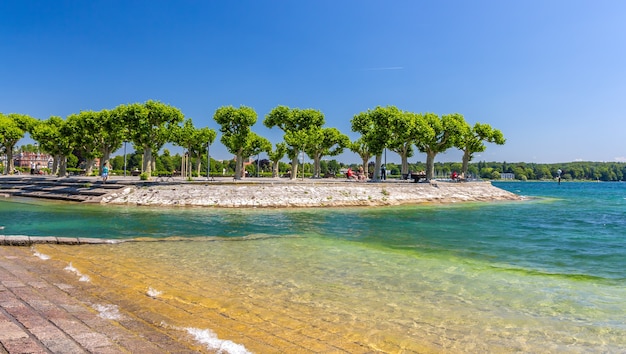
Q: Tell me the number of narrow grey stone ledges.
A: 1